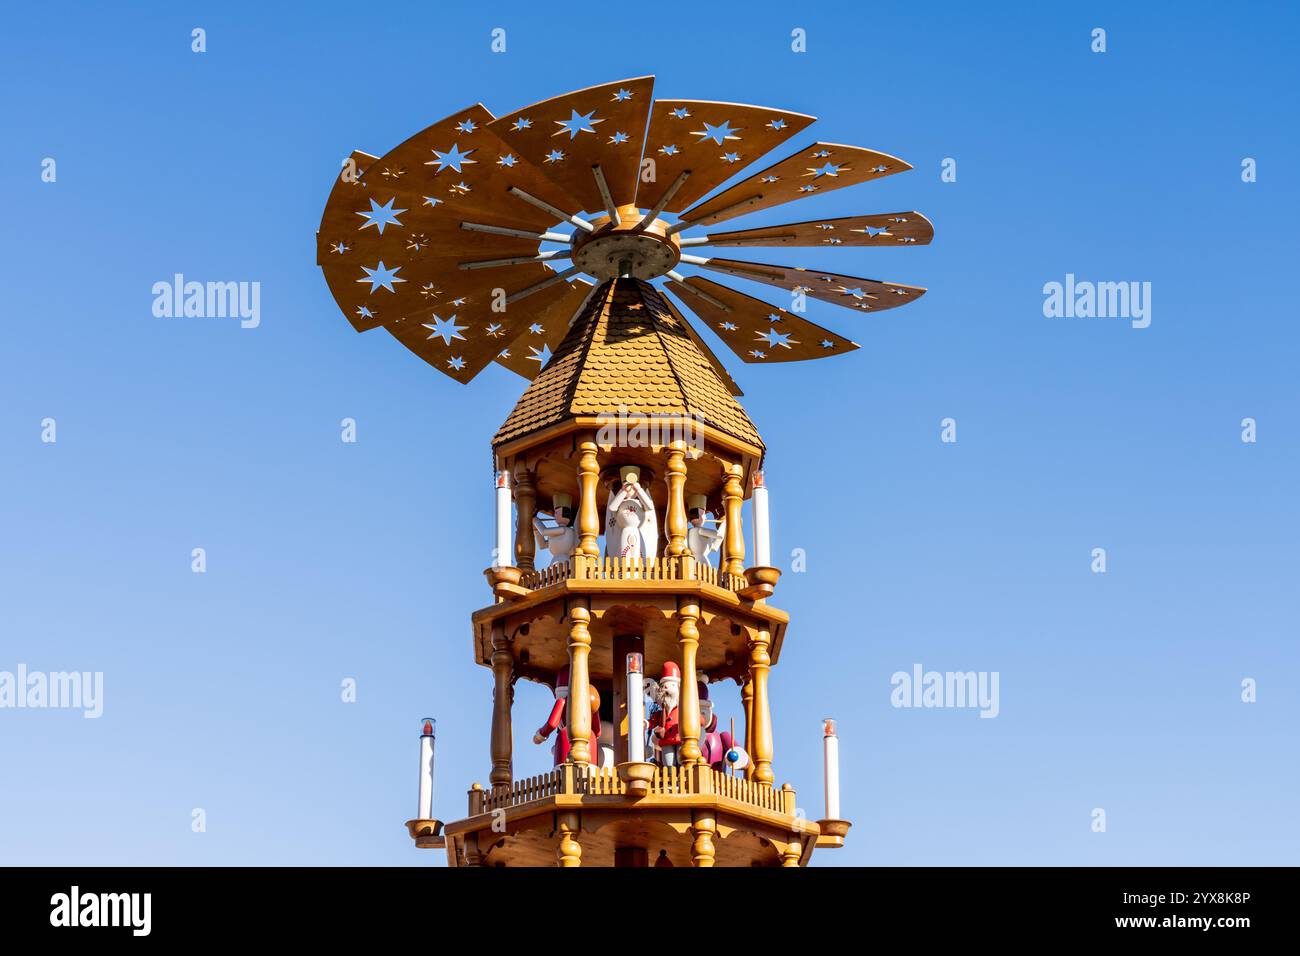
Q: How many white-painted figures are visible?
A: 3